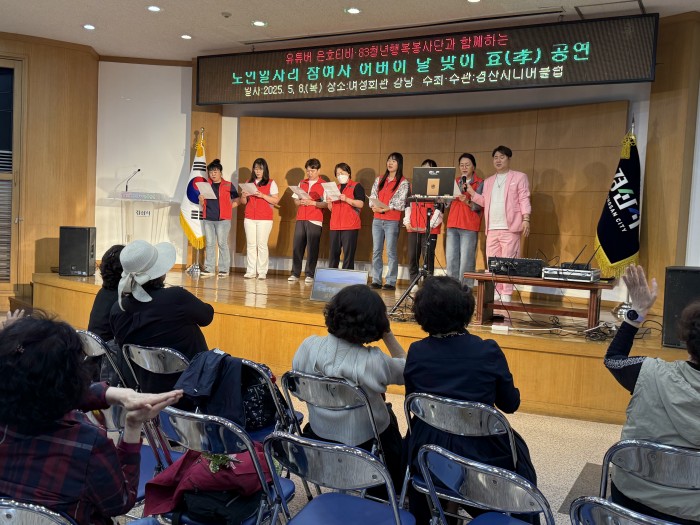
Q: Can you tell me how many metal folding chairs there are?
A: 12